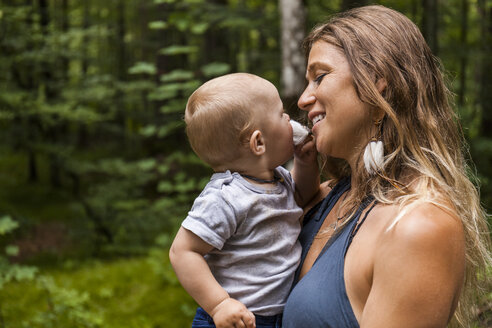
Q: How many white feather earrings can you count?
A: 1